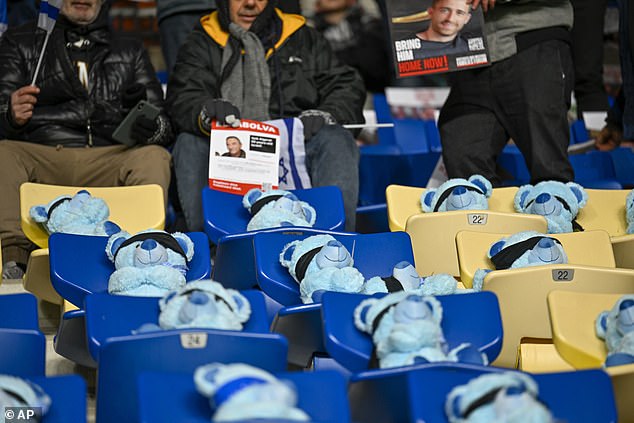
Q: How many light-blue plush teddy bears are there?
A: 15